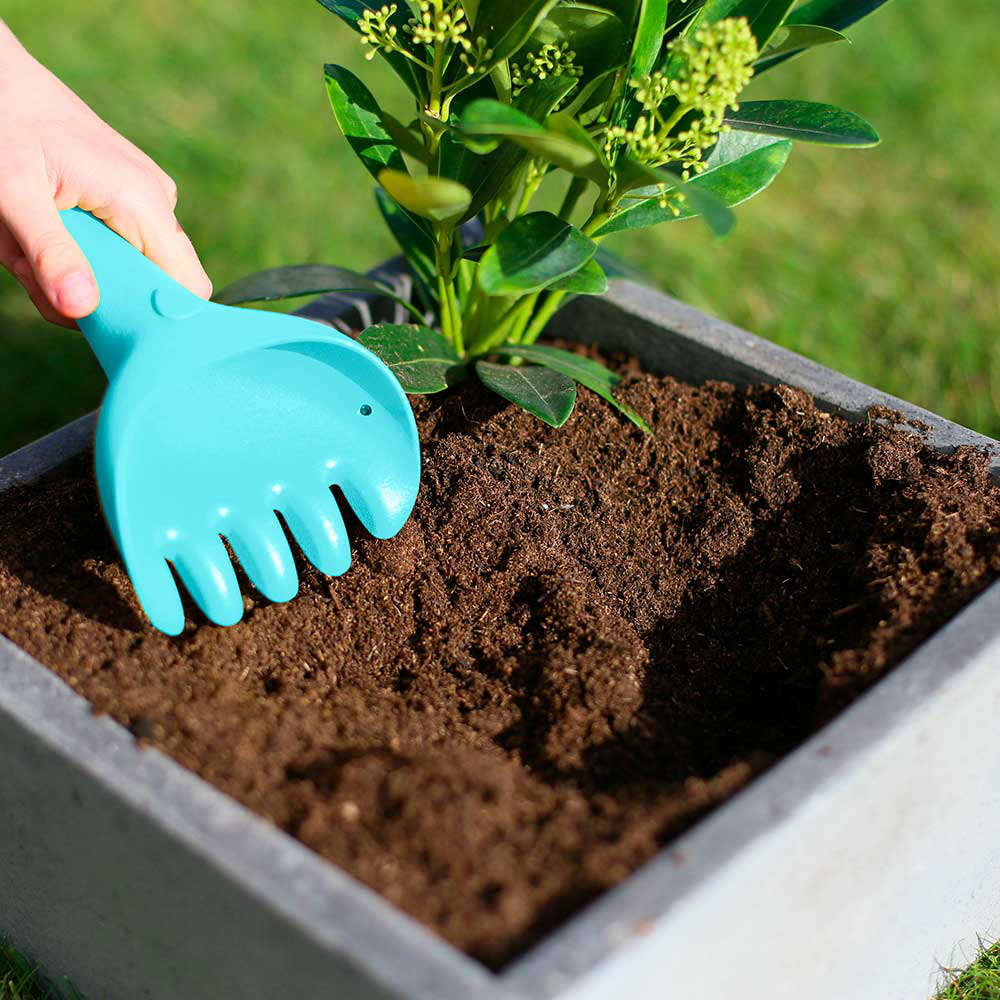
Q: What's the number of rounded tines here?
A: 5